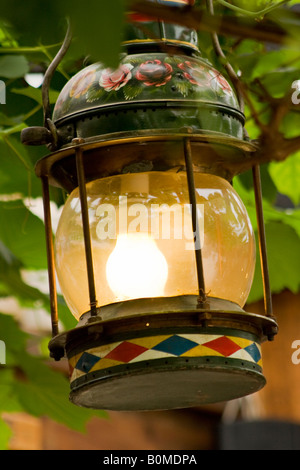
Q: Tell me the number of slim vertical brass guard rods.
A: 4